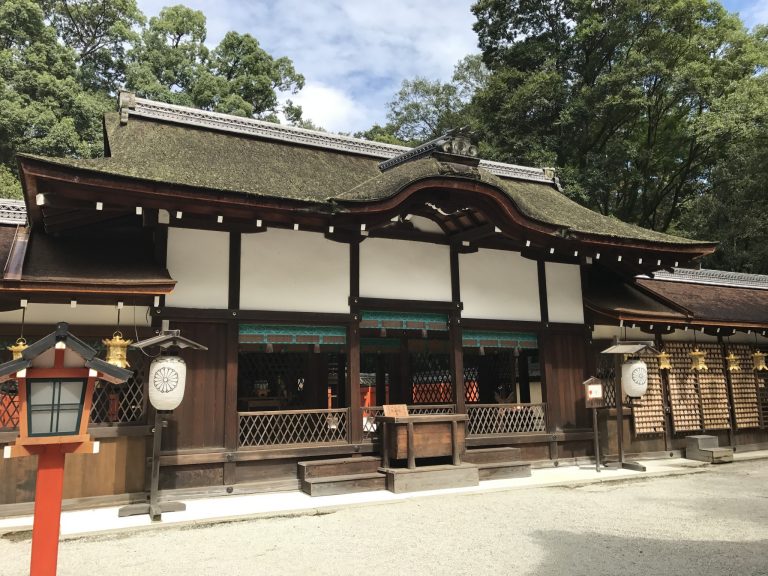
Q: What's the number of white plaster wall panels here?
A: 5